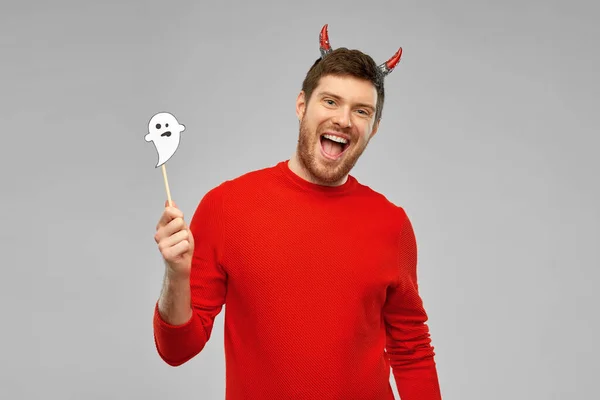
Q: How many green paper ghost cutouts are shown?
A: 0